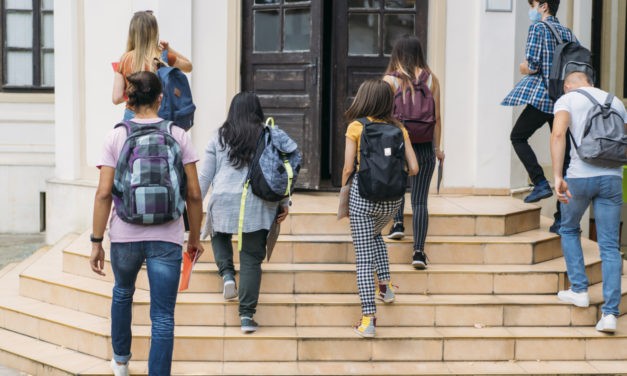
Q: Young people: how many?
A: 7